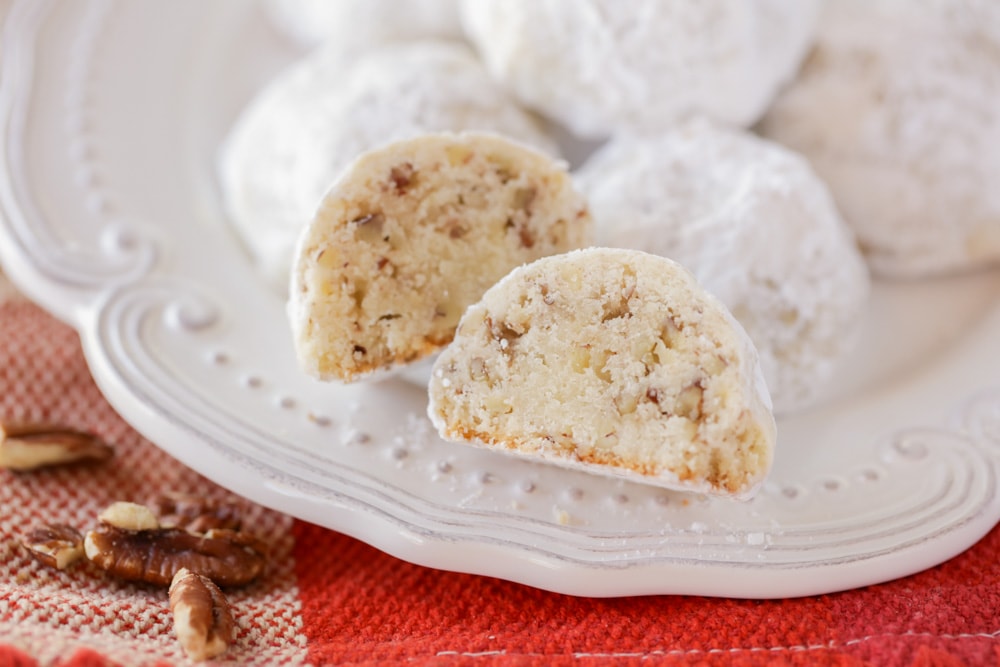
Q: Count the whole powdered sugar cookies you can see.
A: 5